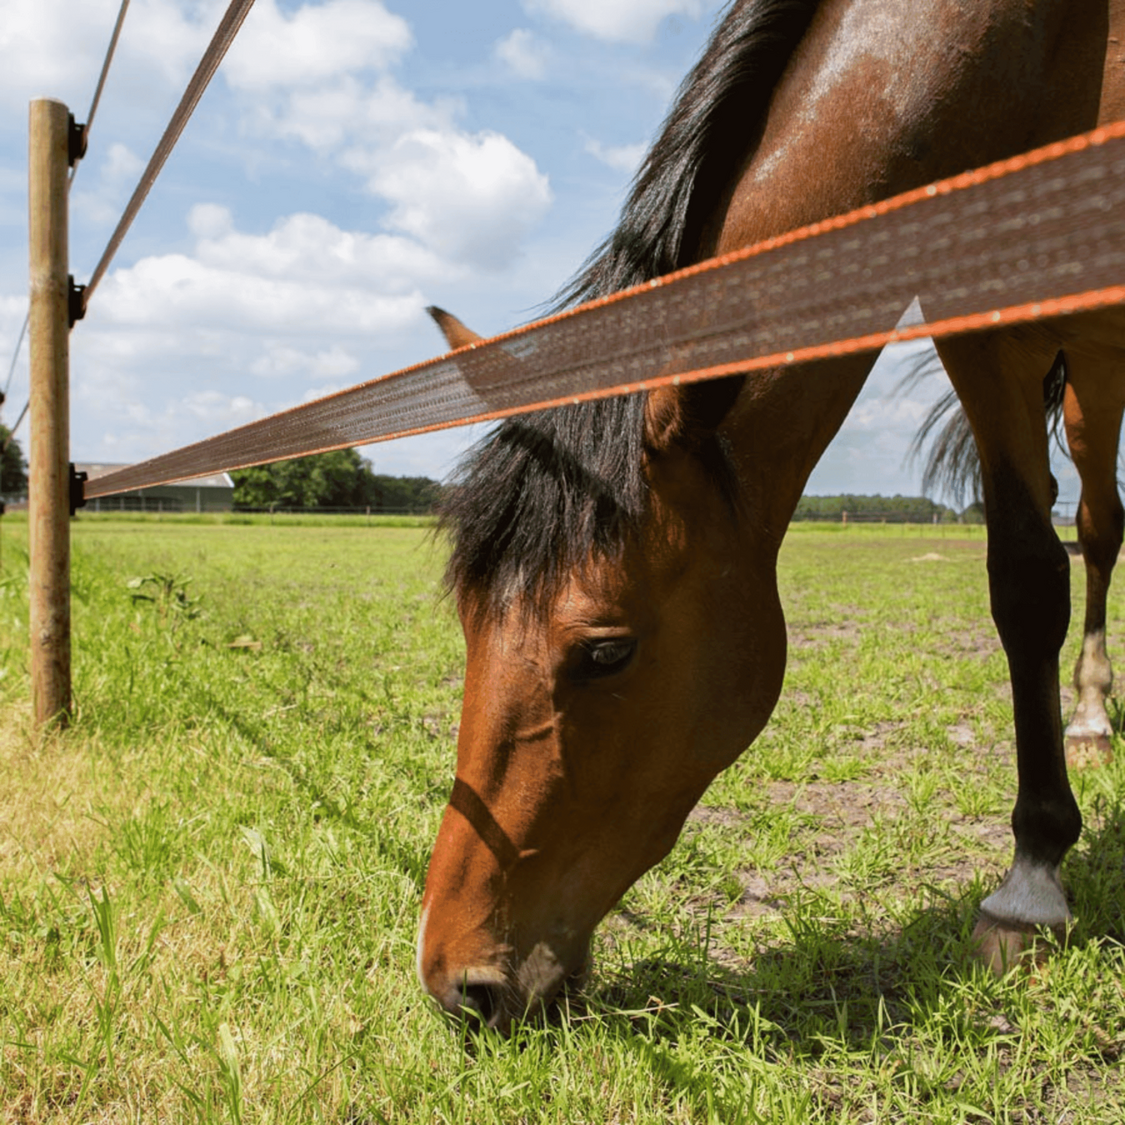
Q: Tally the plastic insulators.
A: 3